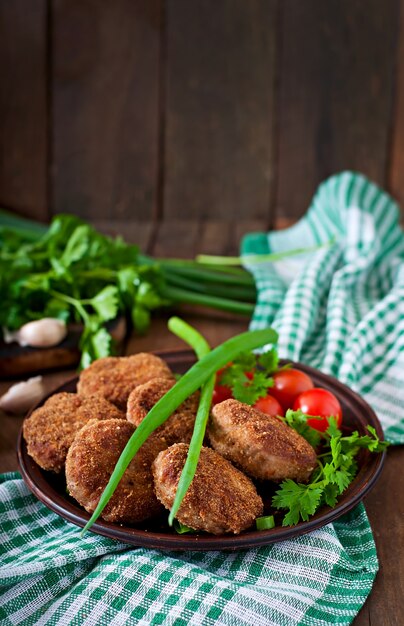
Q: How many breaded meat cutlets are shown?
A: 6